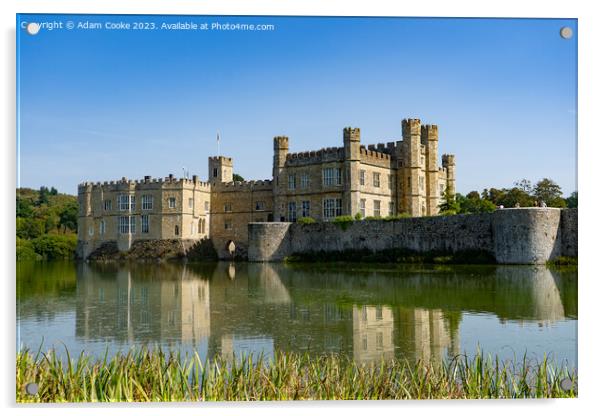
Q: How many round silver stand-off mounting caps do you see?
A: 4